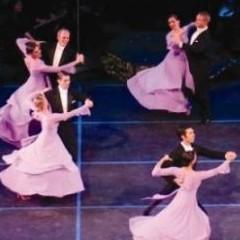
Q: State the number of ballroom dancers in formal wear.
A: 8